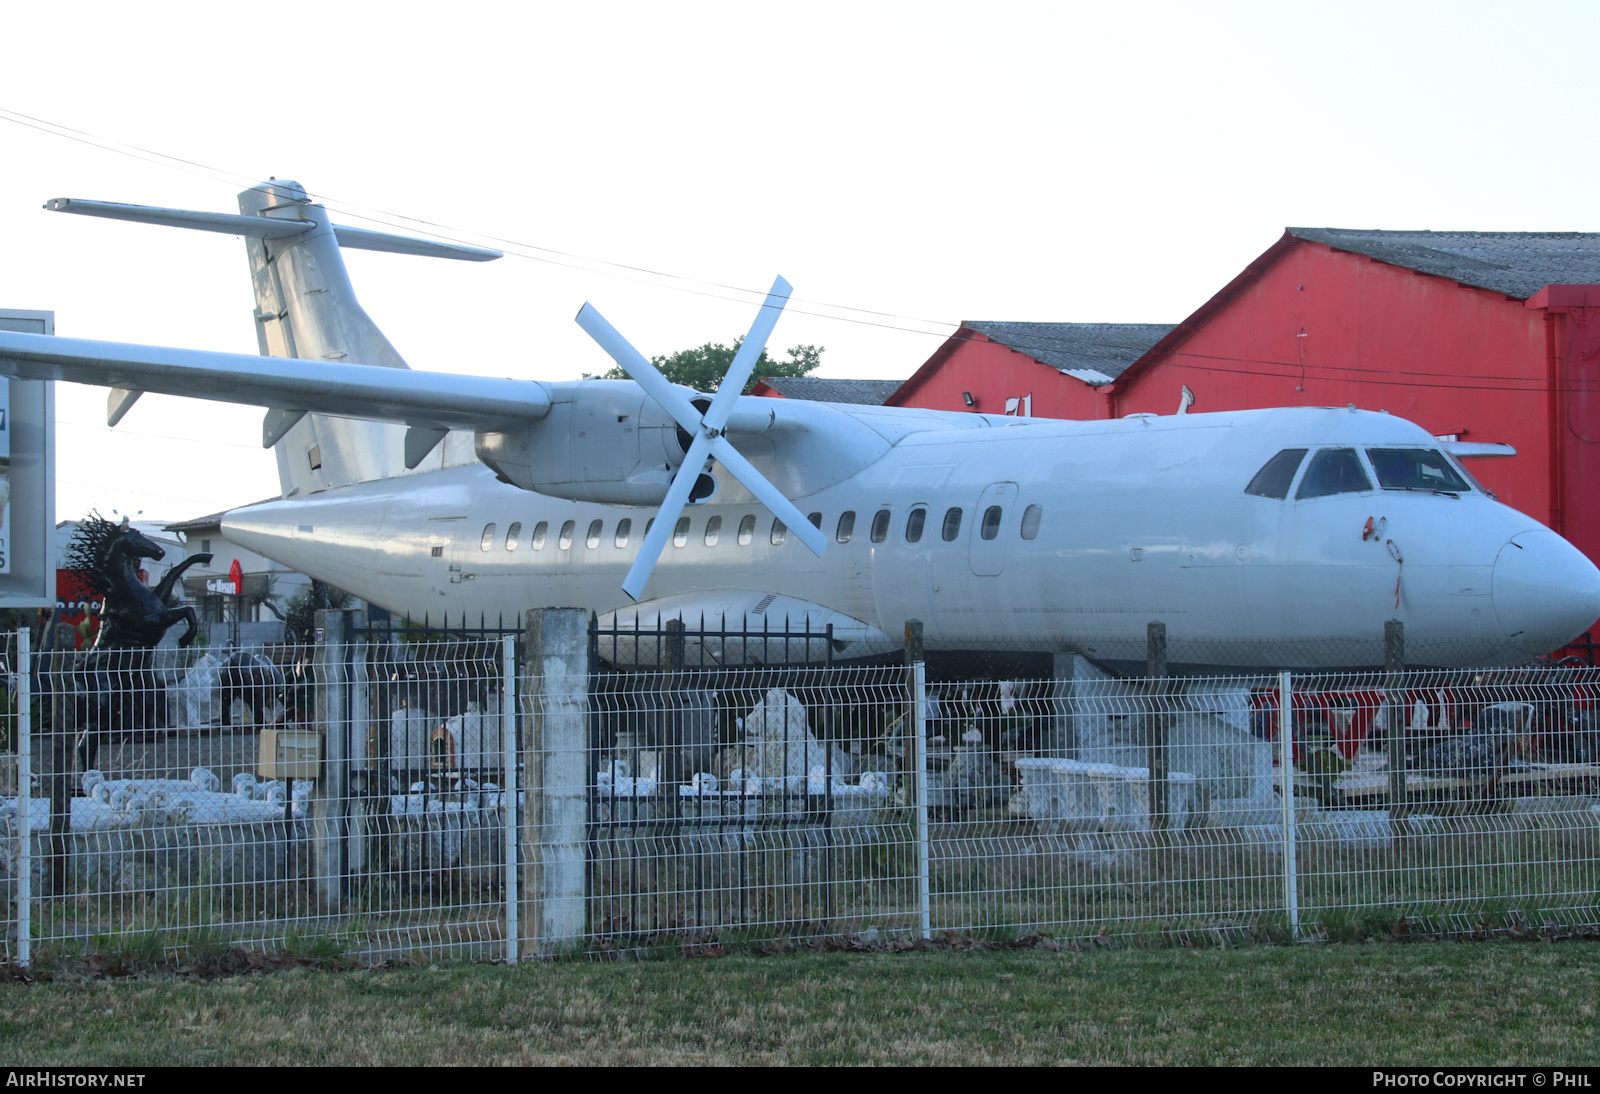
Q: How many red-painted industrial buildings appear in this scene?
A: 3